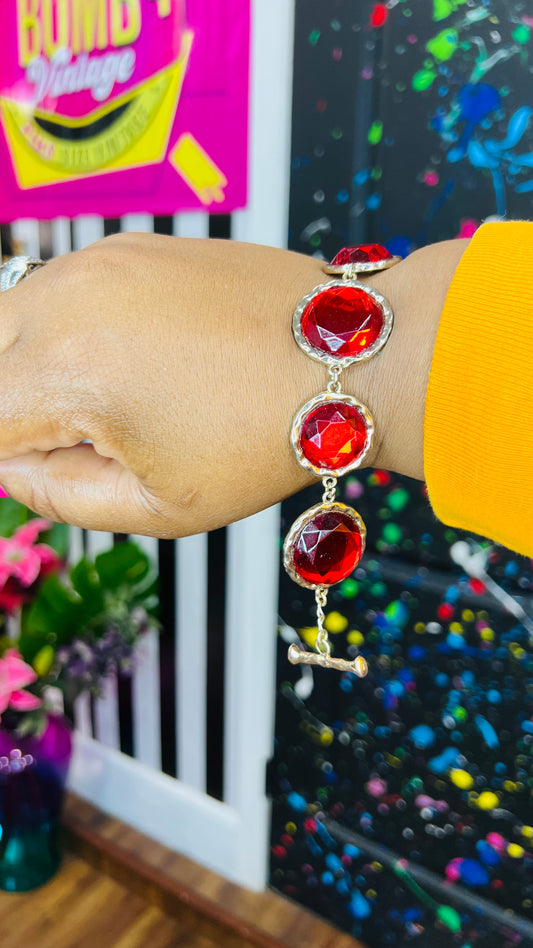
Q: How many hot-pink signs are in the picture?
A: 1